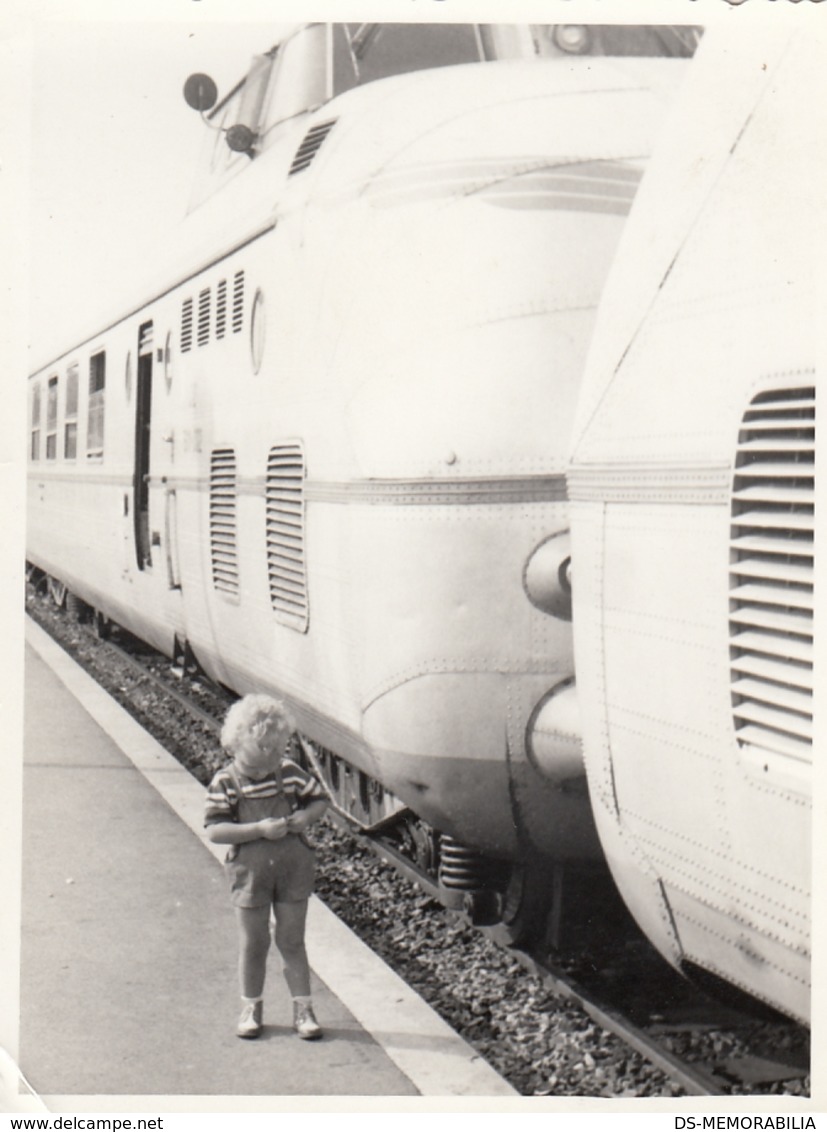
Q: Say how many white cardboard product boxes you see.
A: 0